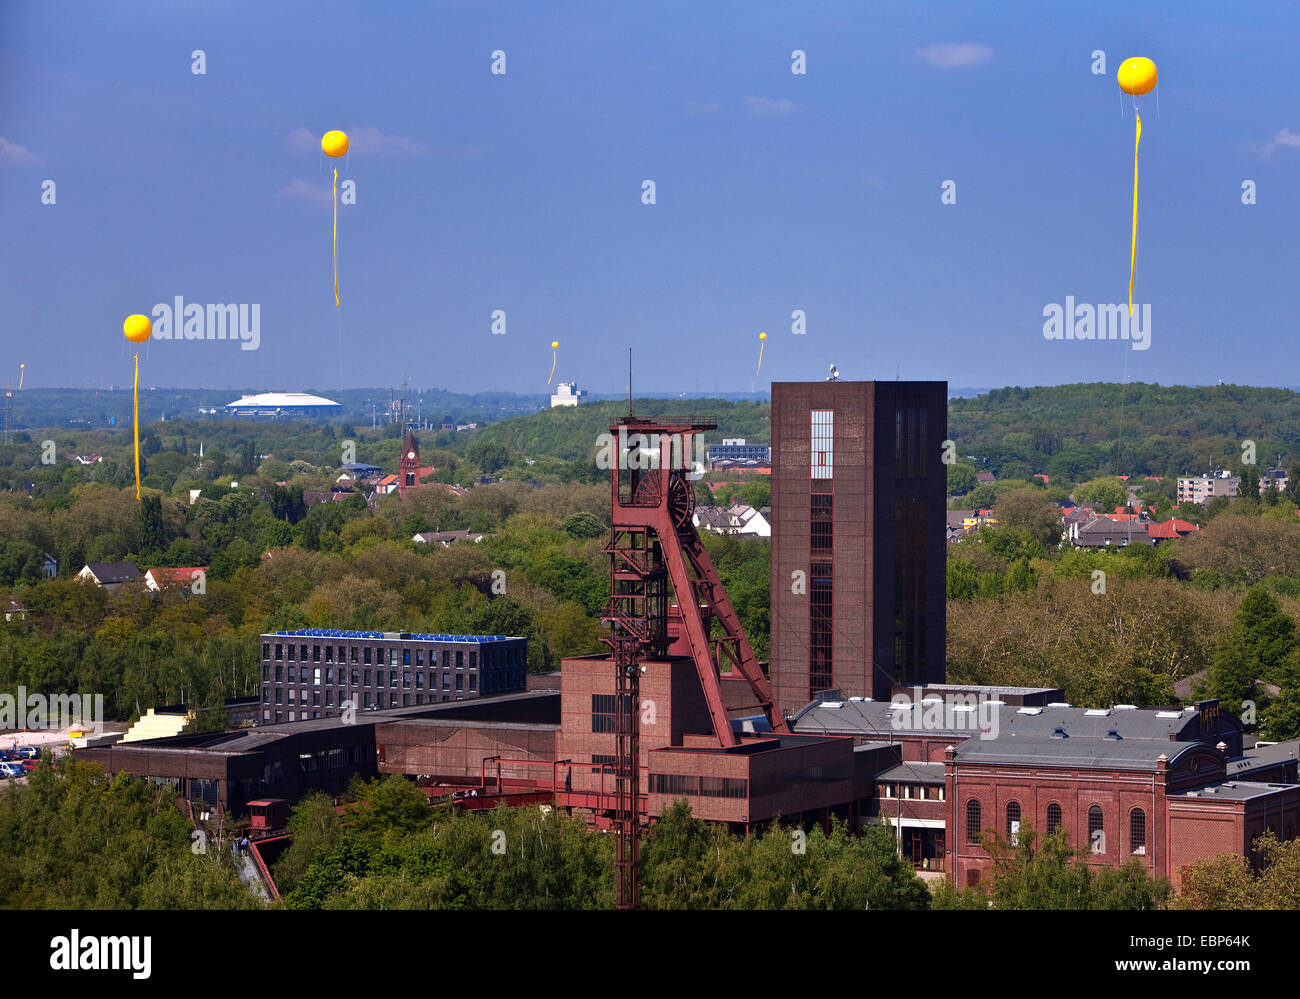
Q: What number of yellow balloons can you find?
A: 6